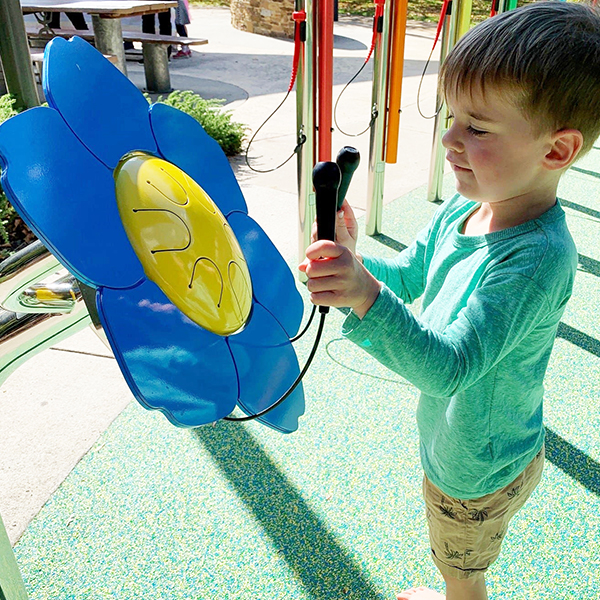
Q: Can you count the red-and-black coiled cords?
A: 3